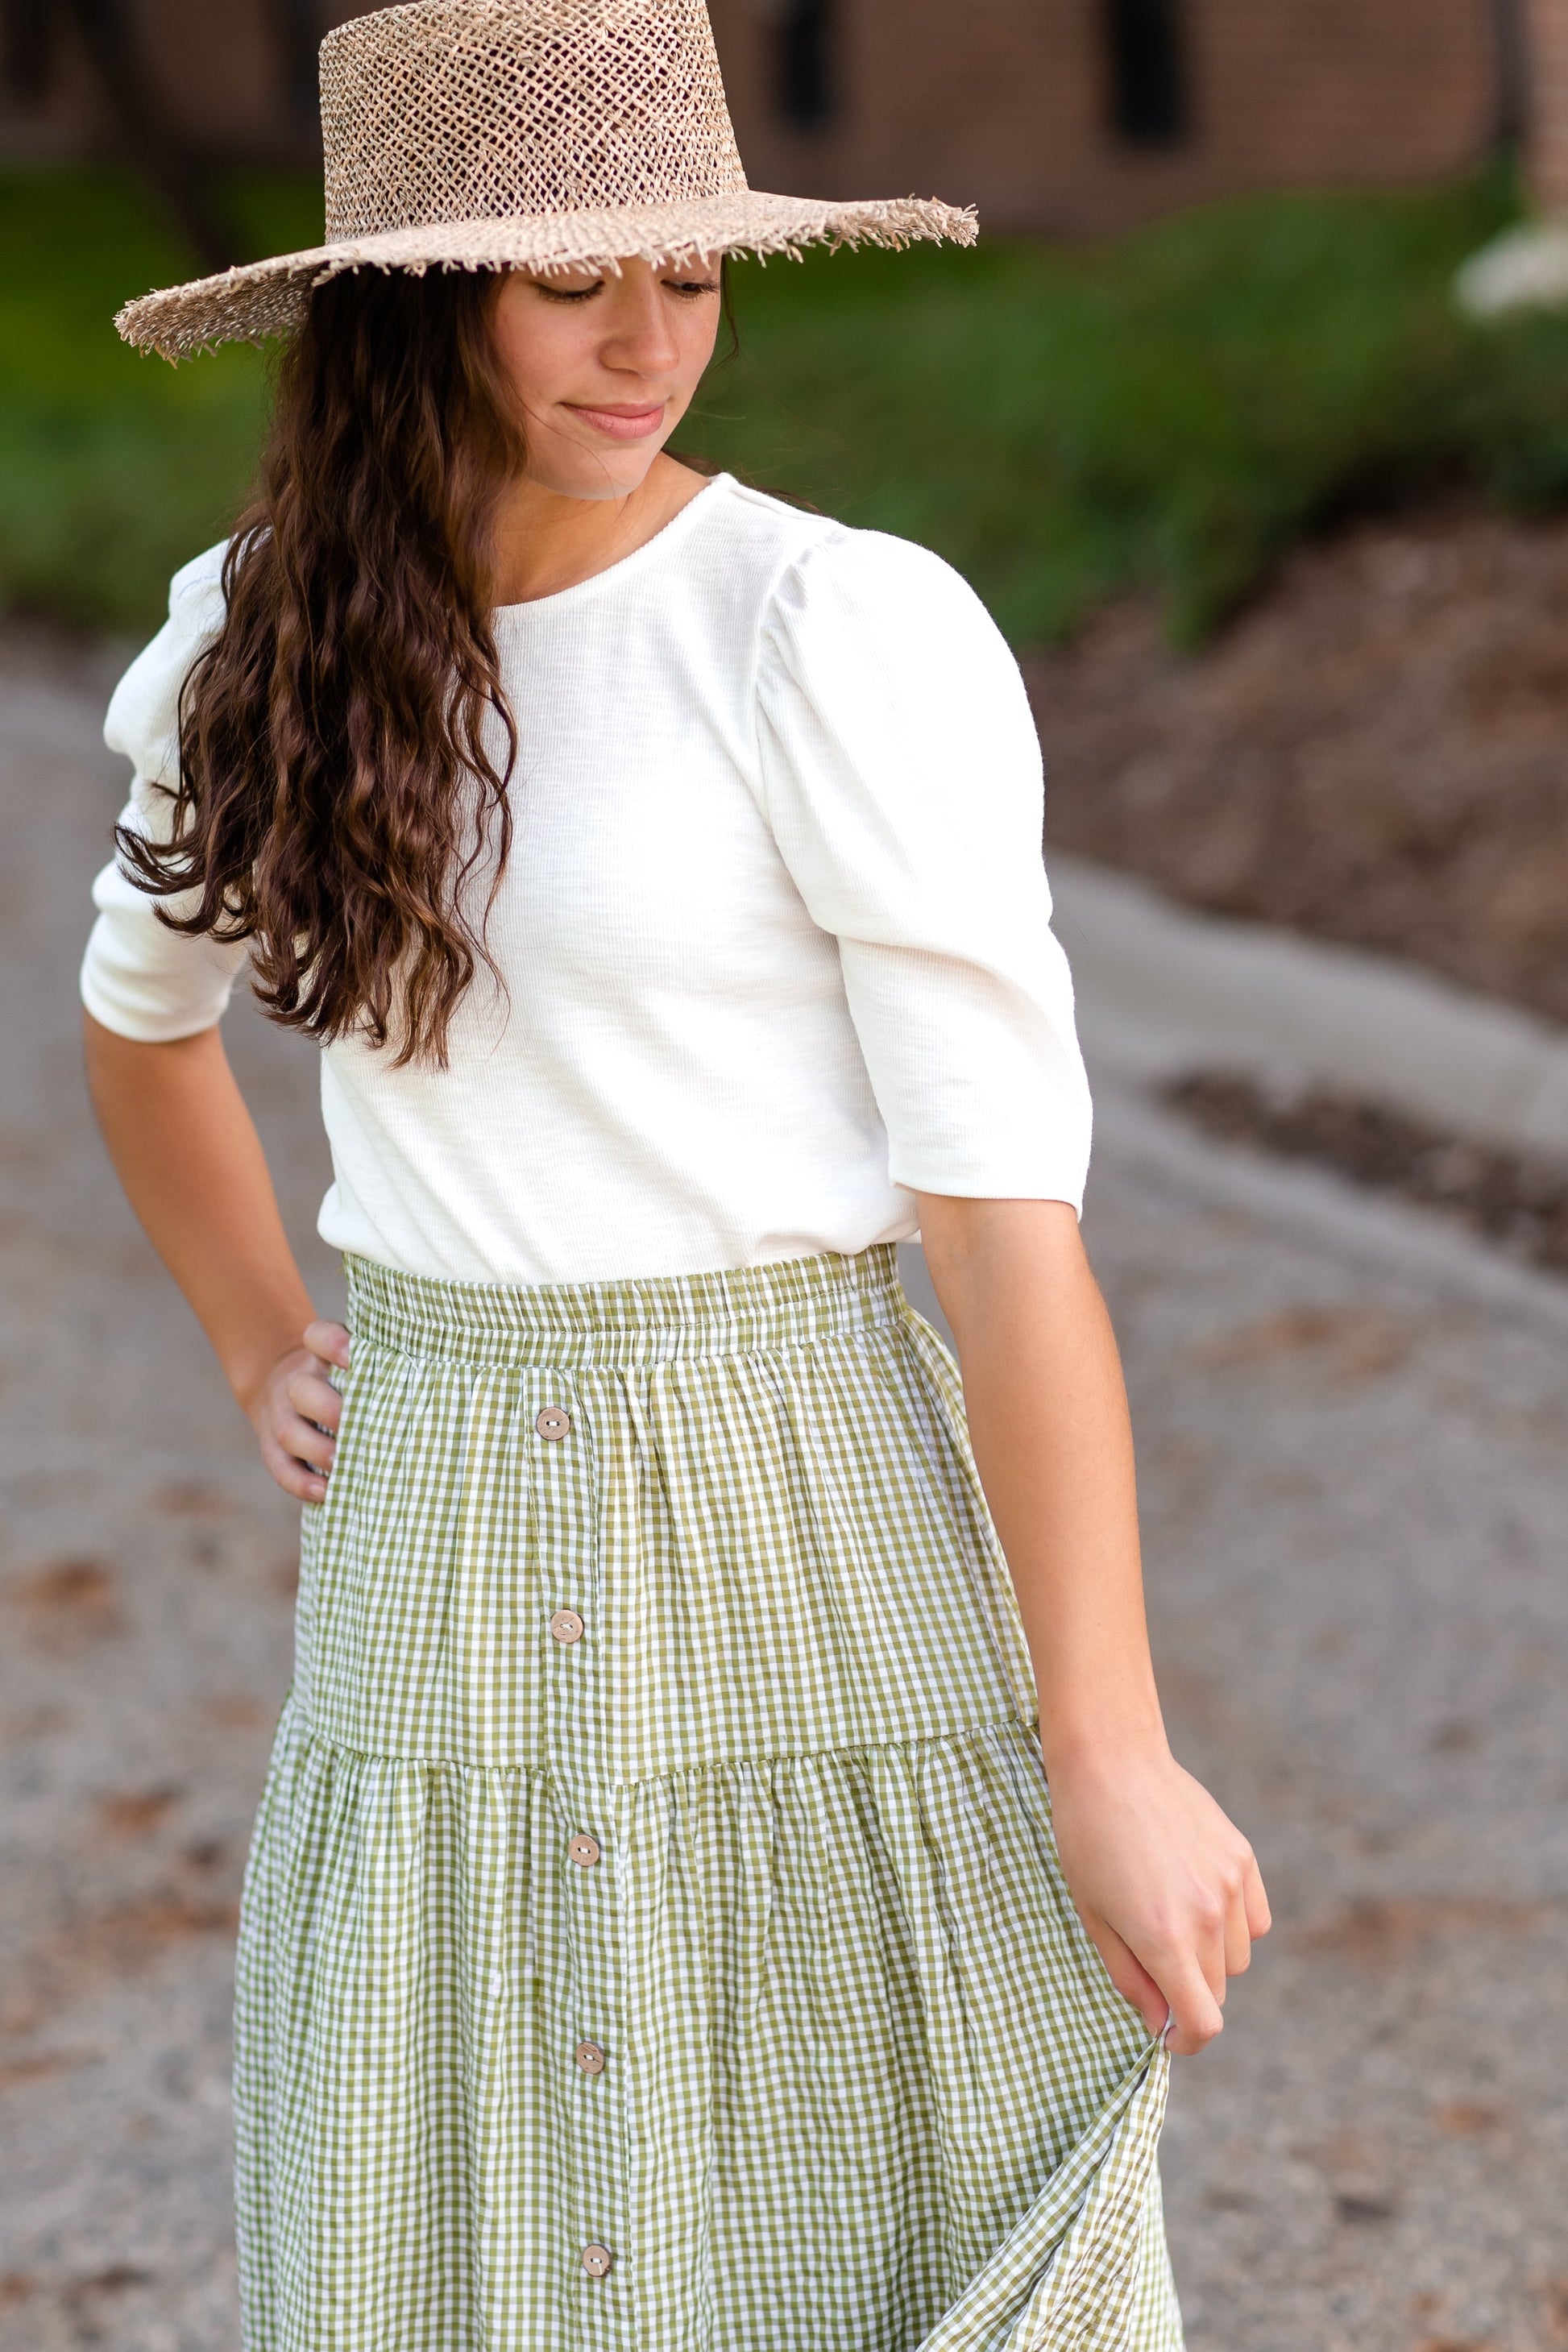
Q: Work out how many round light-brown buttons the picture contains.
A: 5